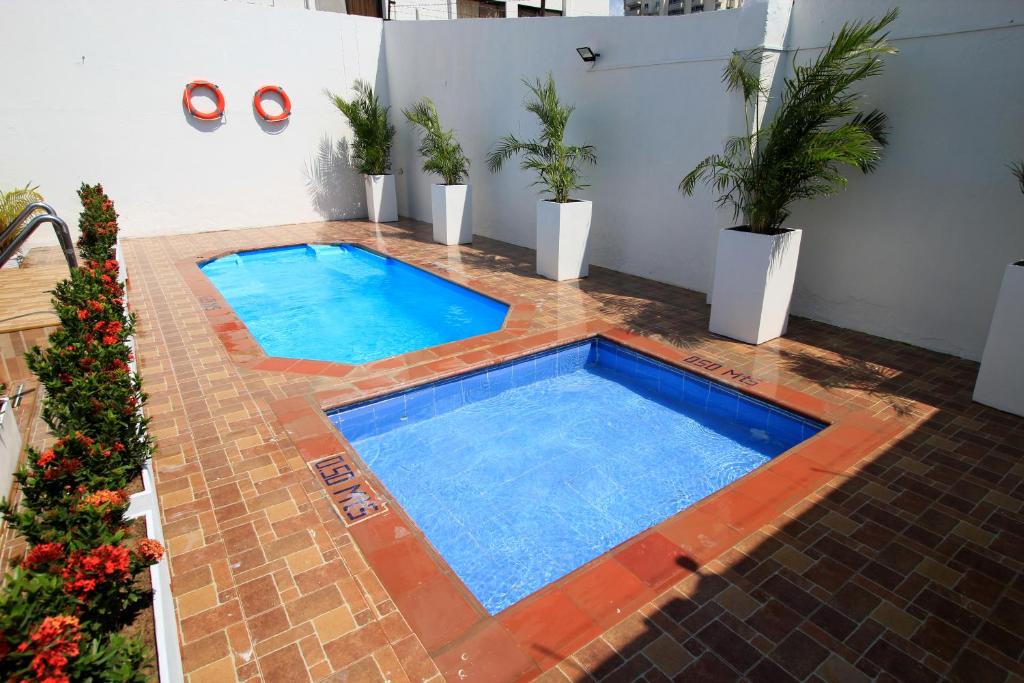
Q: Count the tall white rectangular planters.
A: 5